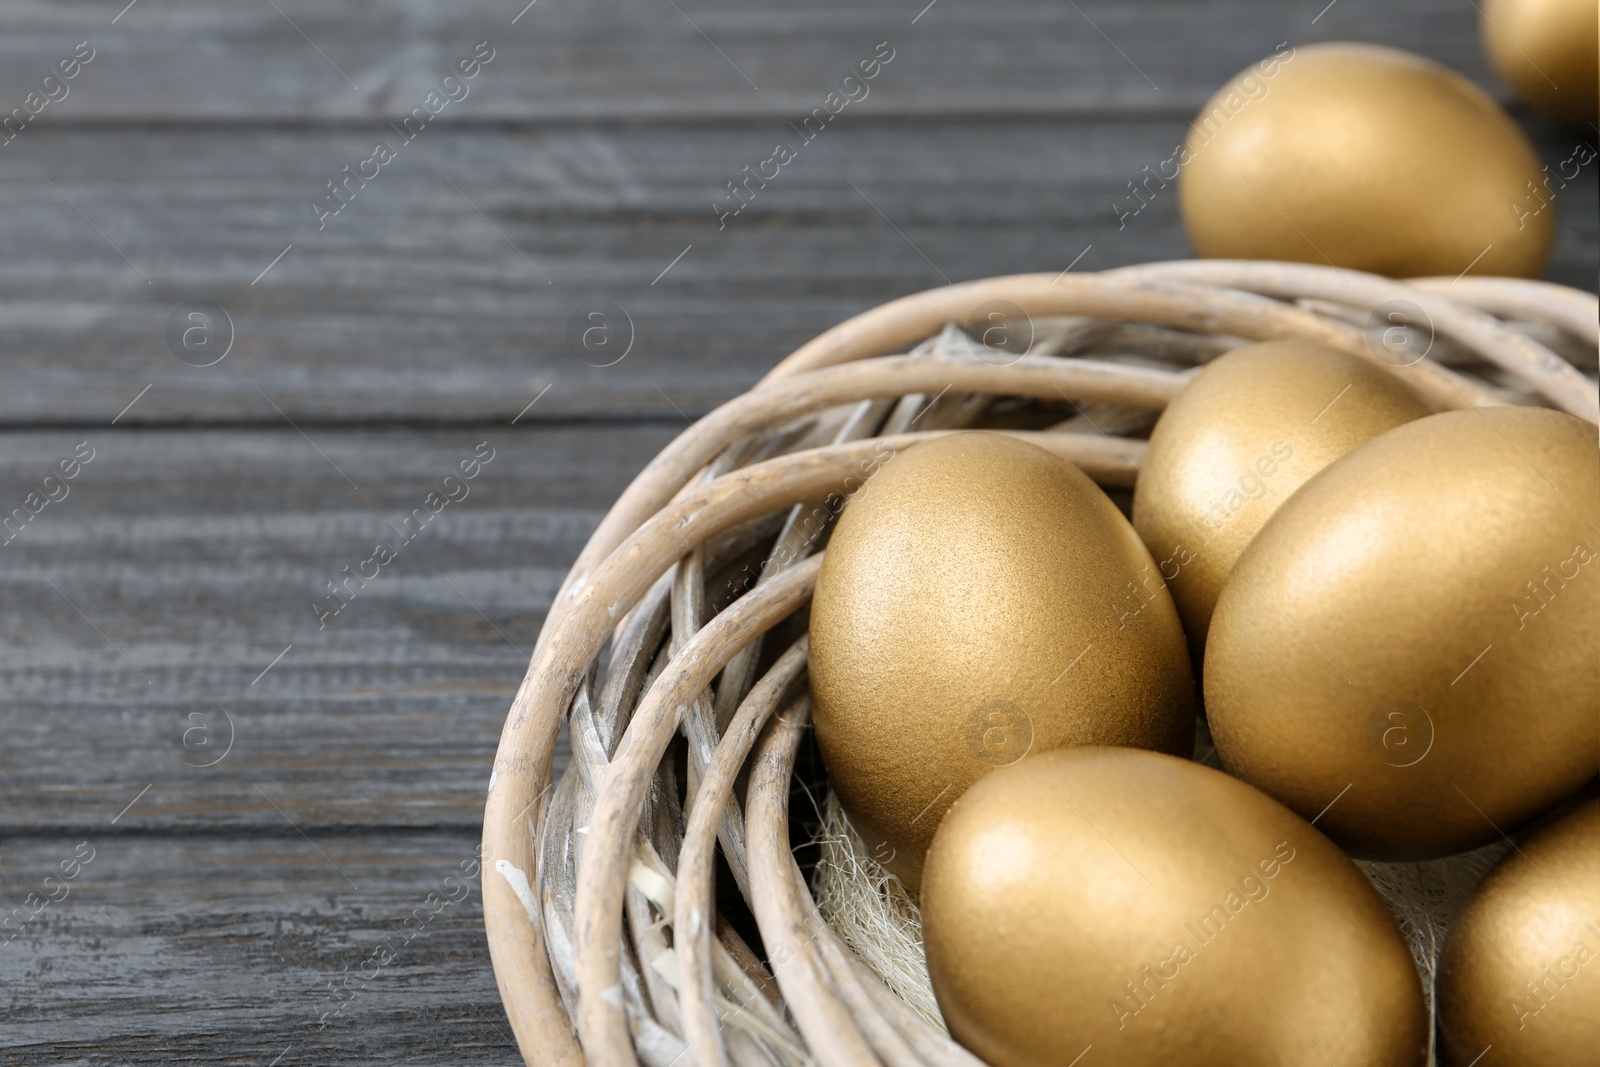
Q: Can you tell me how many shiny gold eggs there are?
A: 7